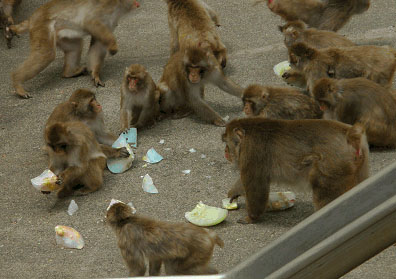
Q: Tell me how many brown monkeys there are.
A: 14